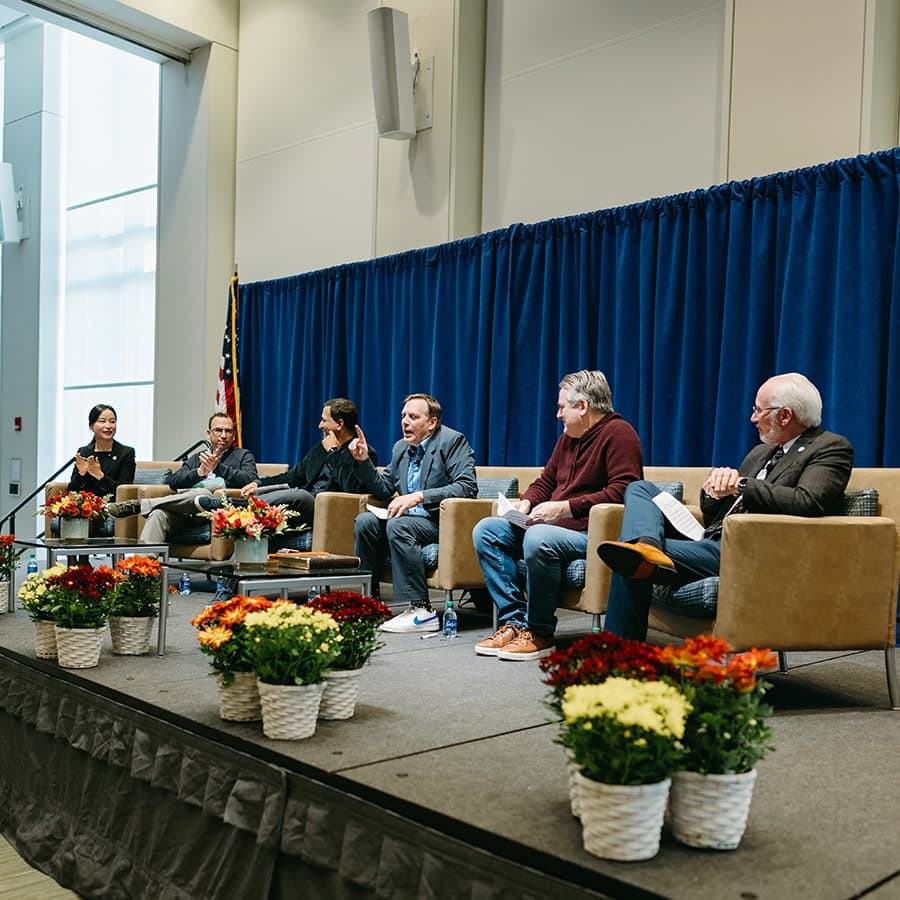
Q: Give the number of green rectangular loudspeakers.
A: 0